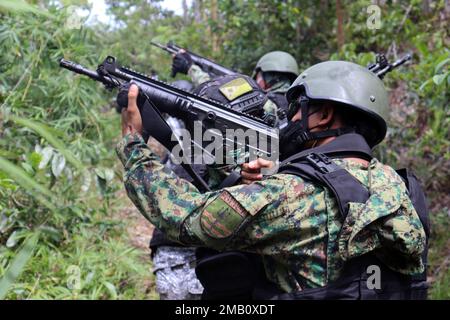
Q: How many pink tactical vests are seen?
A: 0